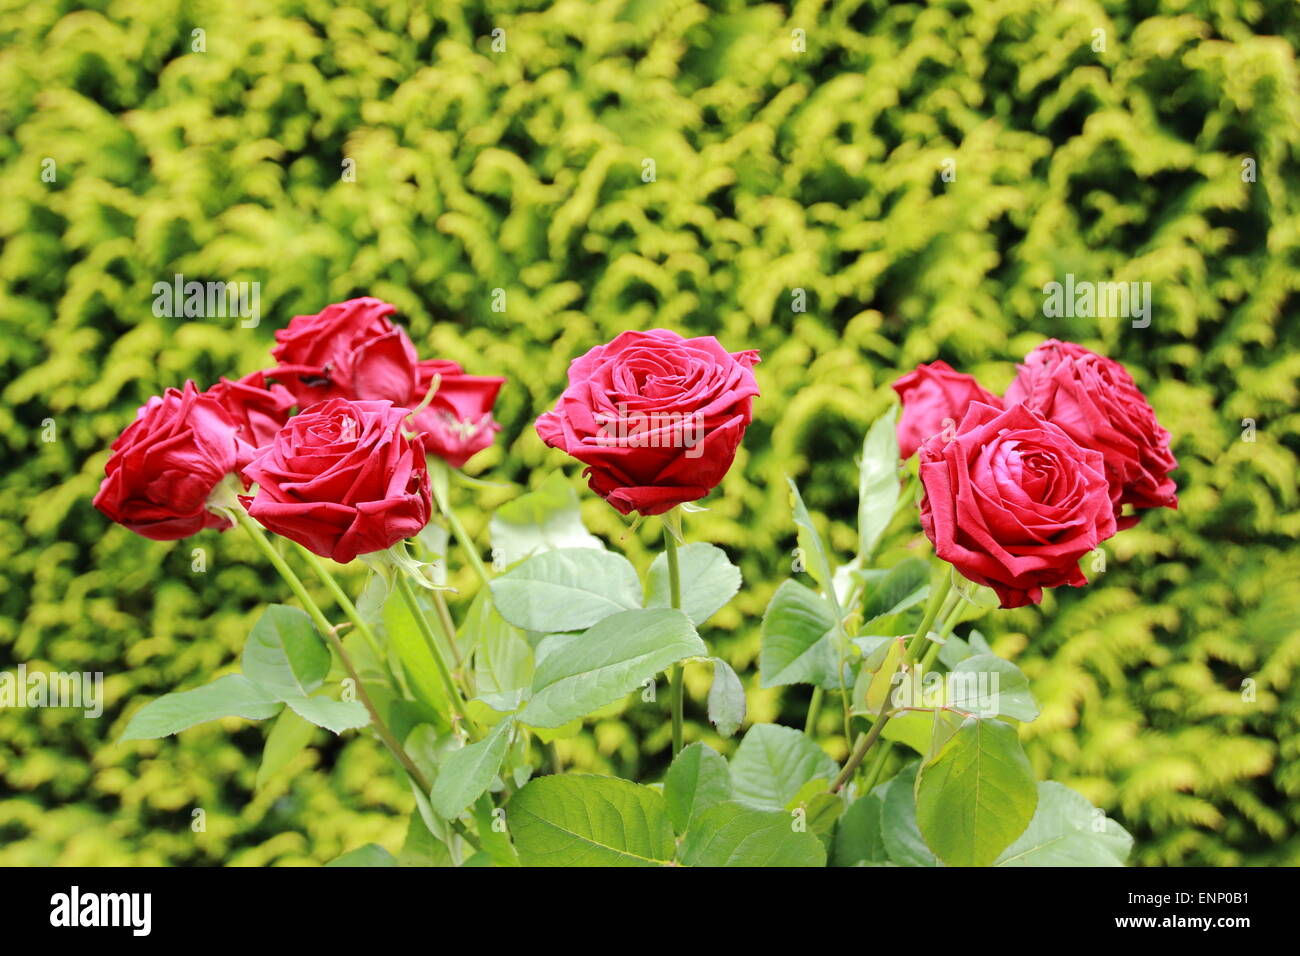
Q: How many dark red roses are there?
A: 9